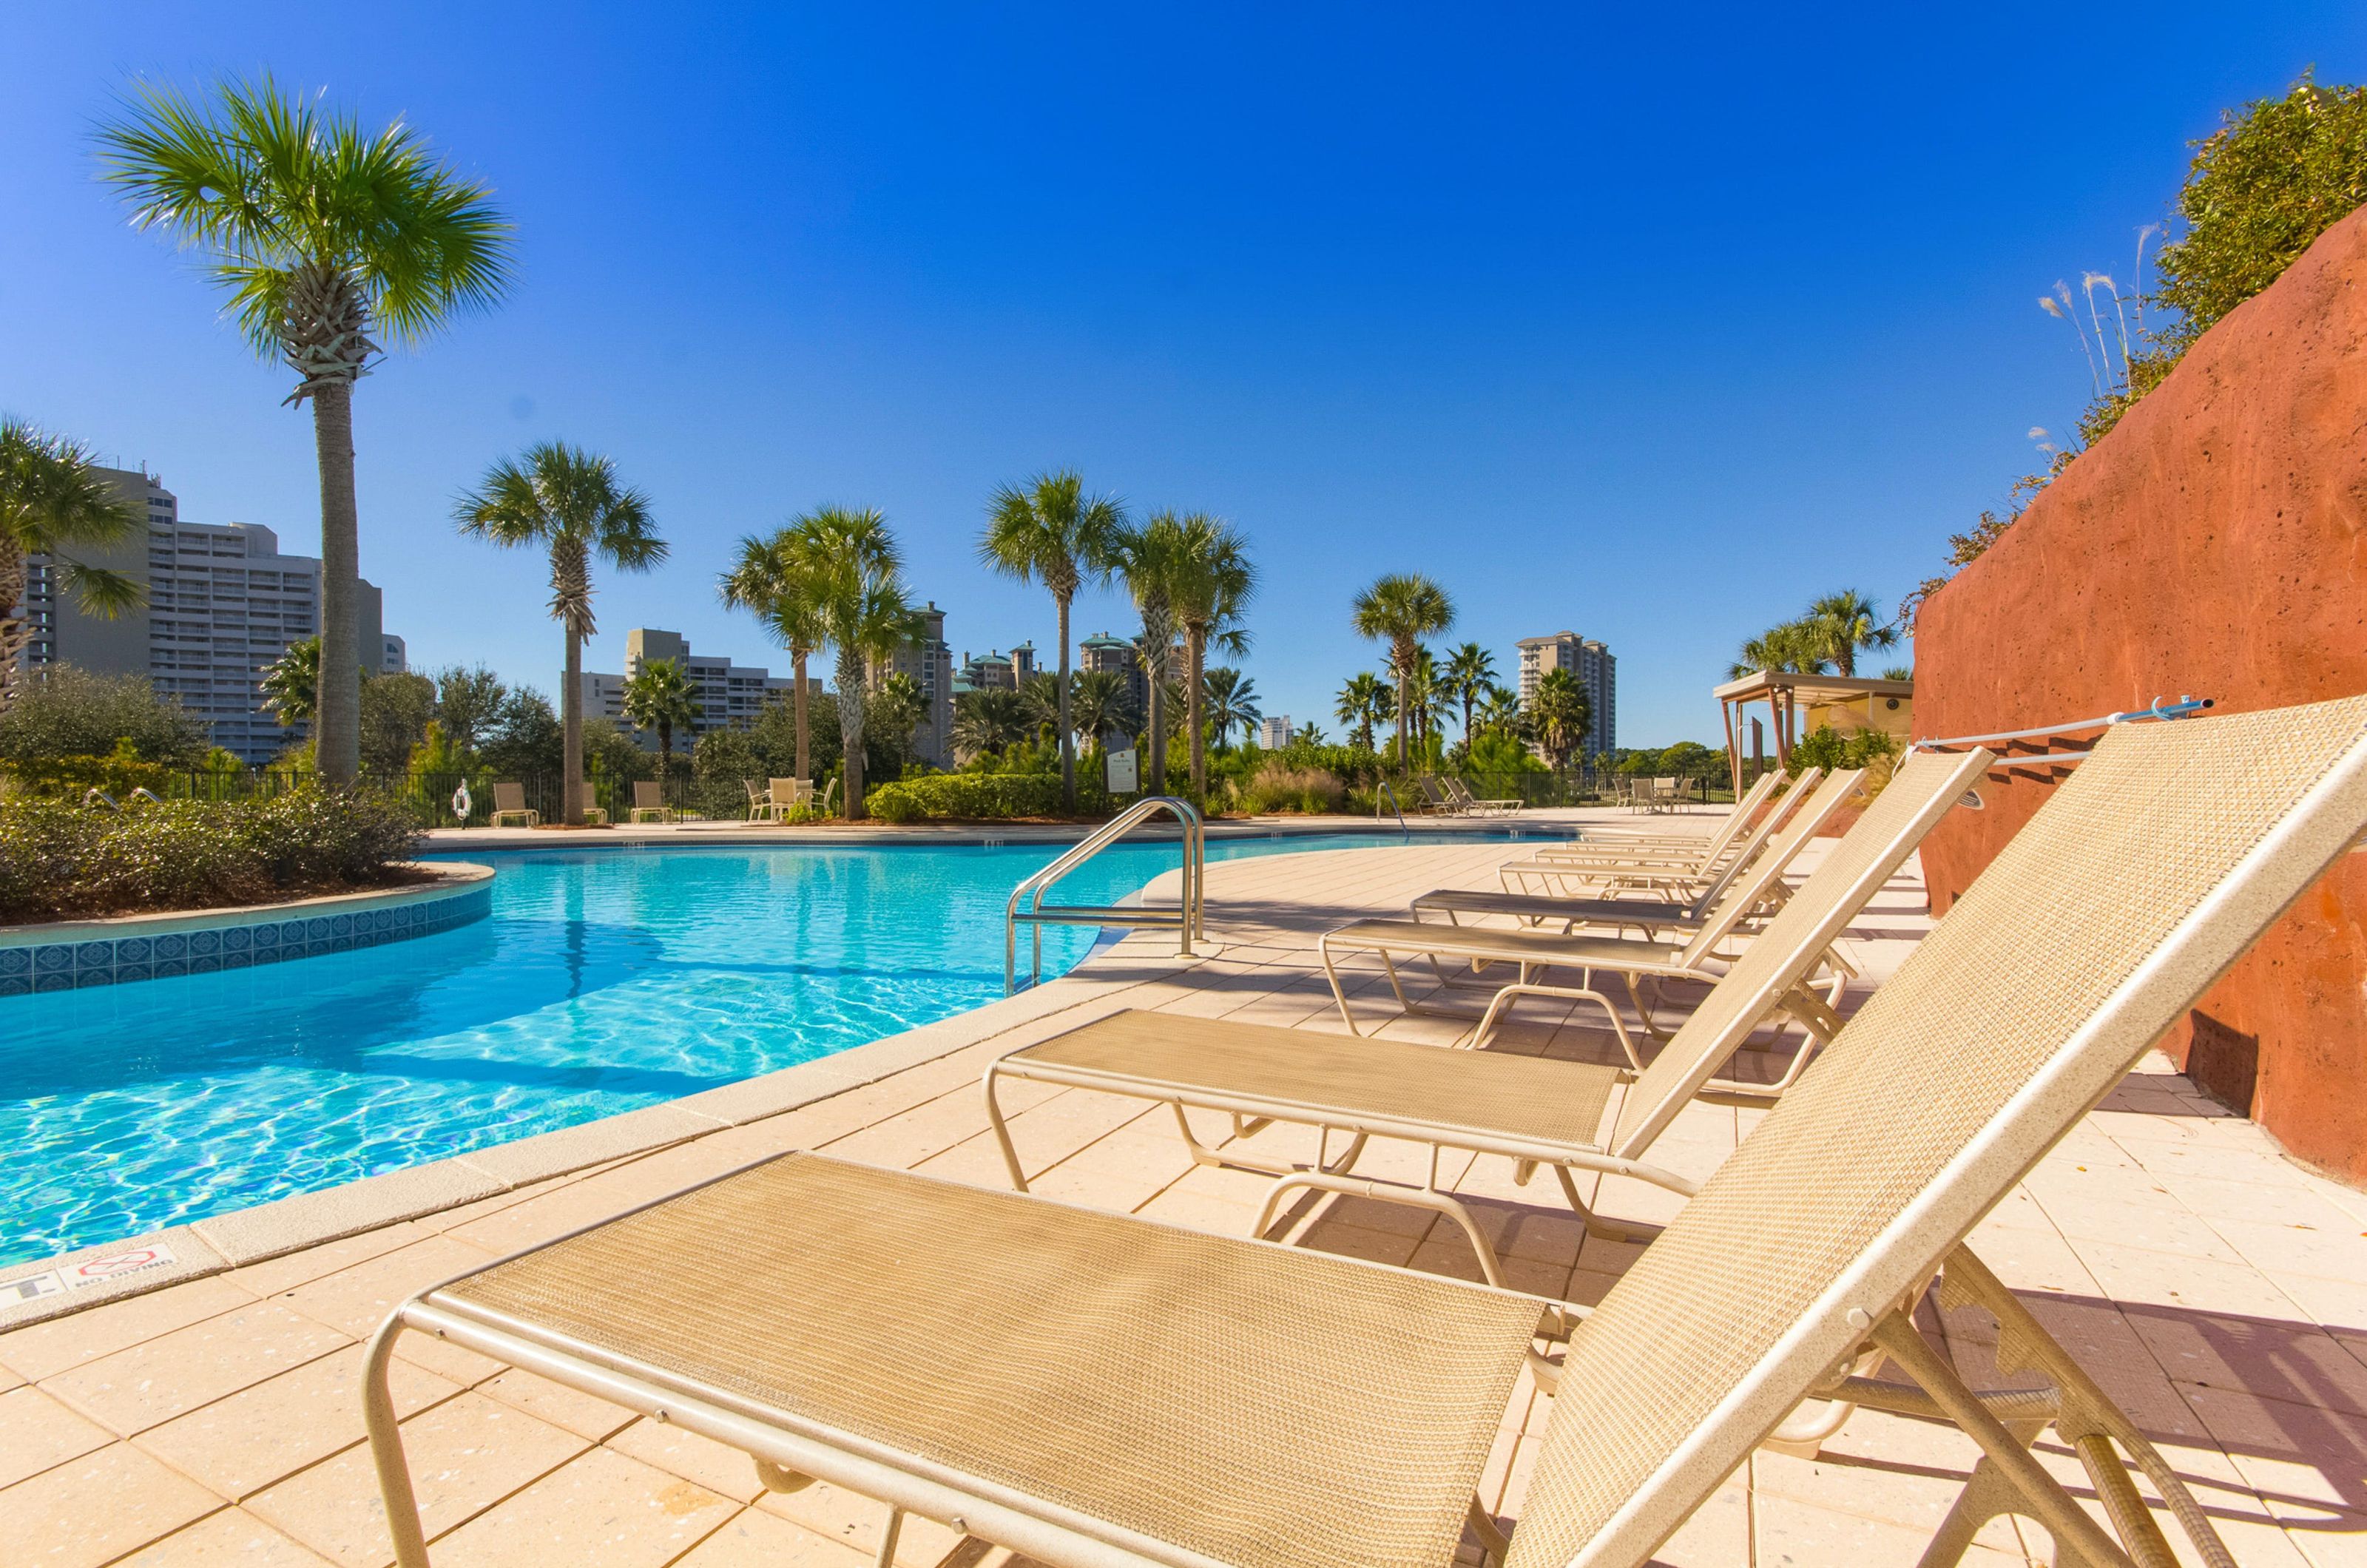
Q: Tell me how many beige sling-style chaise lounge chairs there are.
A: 14